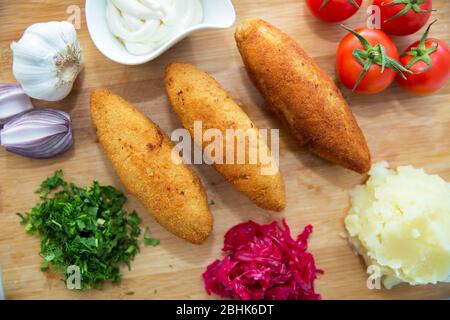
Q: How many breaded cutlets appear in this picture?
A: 3